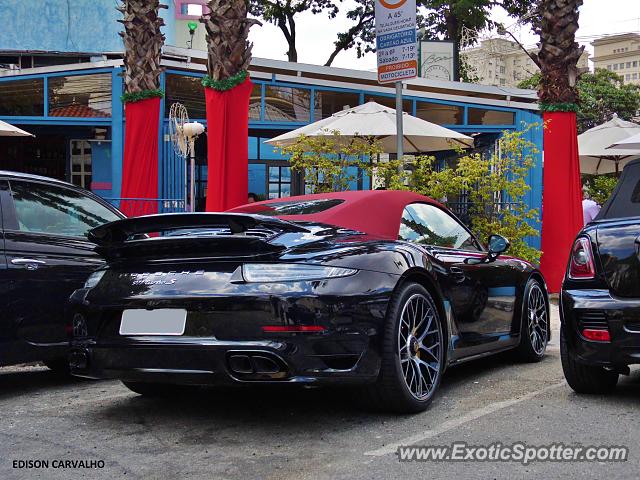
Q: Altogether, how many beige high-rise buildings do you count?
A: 2